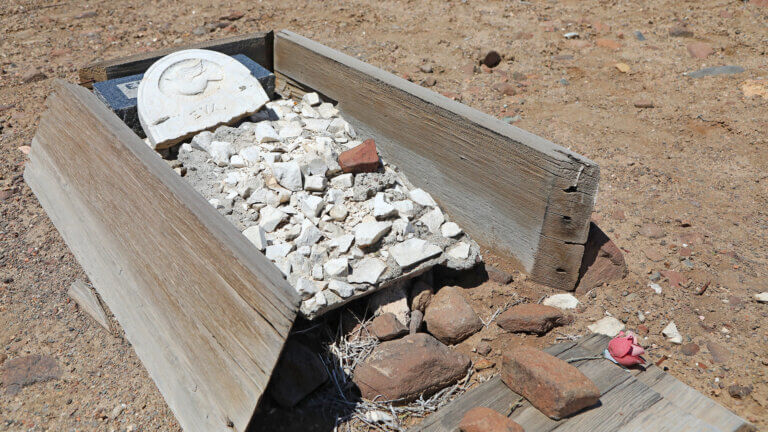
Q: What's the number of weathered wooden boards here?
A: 4